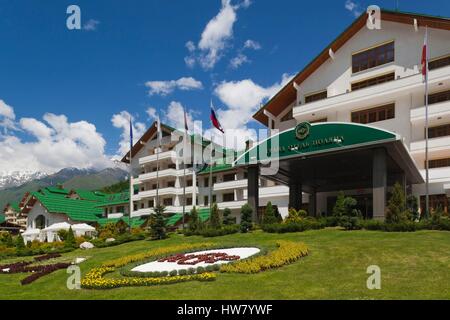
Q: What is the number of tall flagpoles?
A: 5